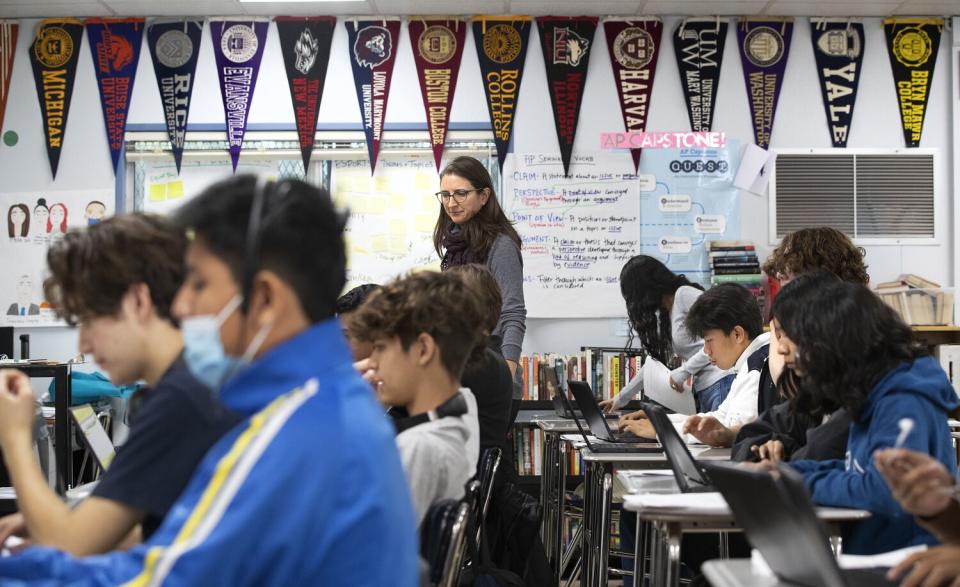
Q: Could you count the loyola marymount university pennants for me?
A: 1